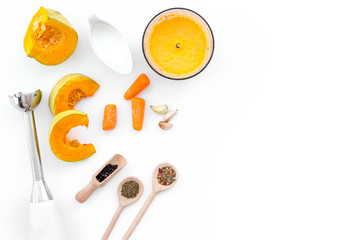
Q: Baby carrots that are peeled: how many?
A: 3